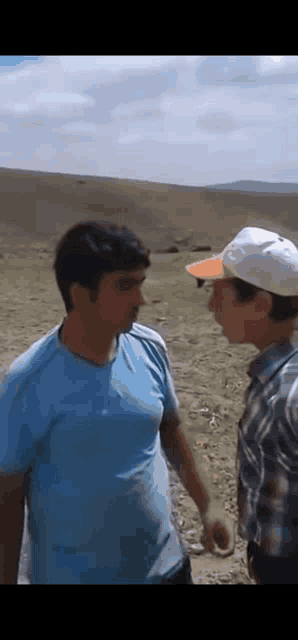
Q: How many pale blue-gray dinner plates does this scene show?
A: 0